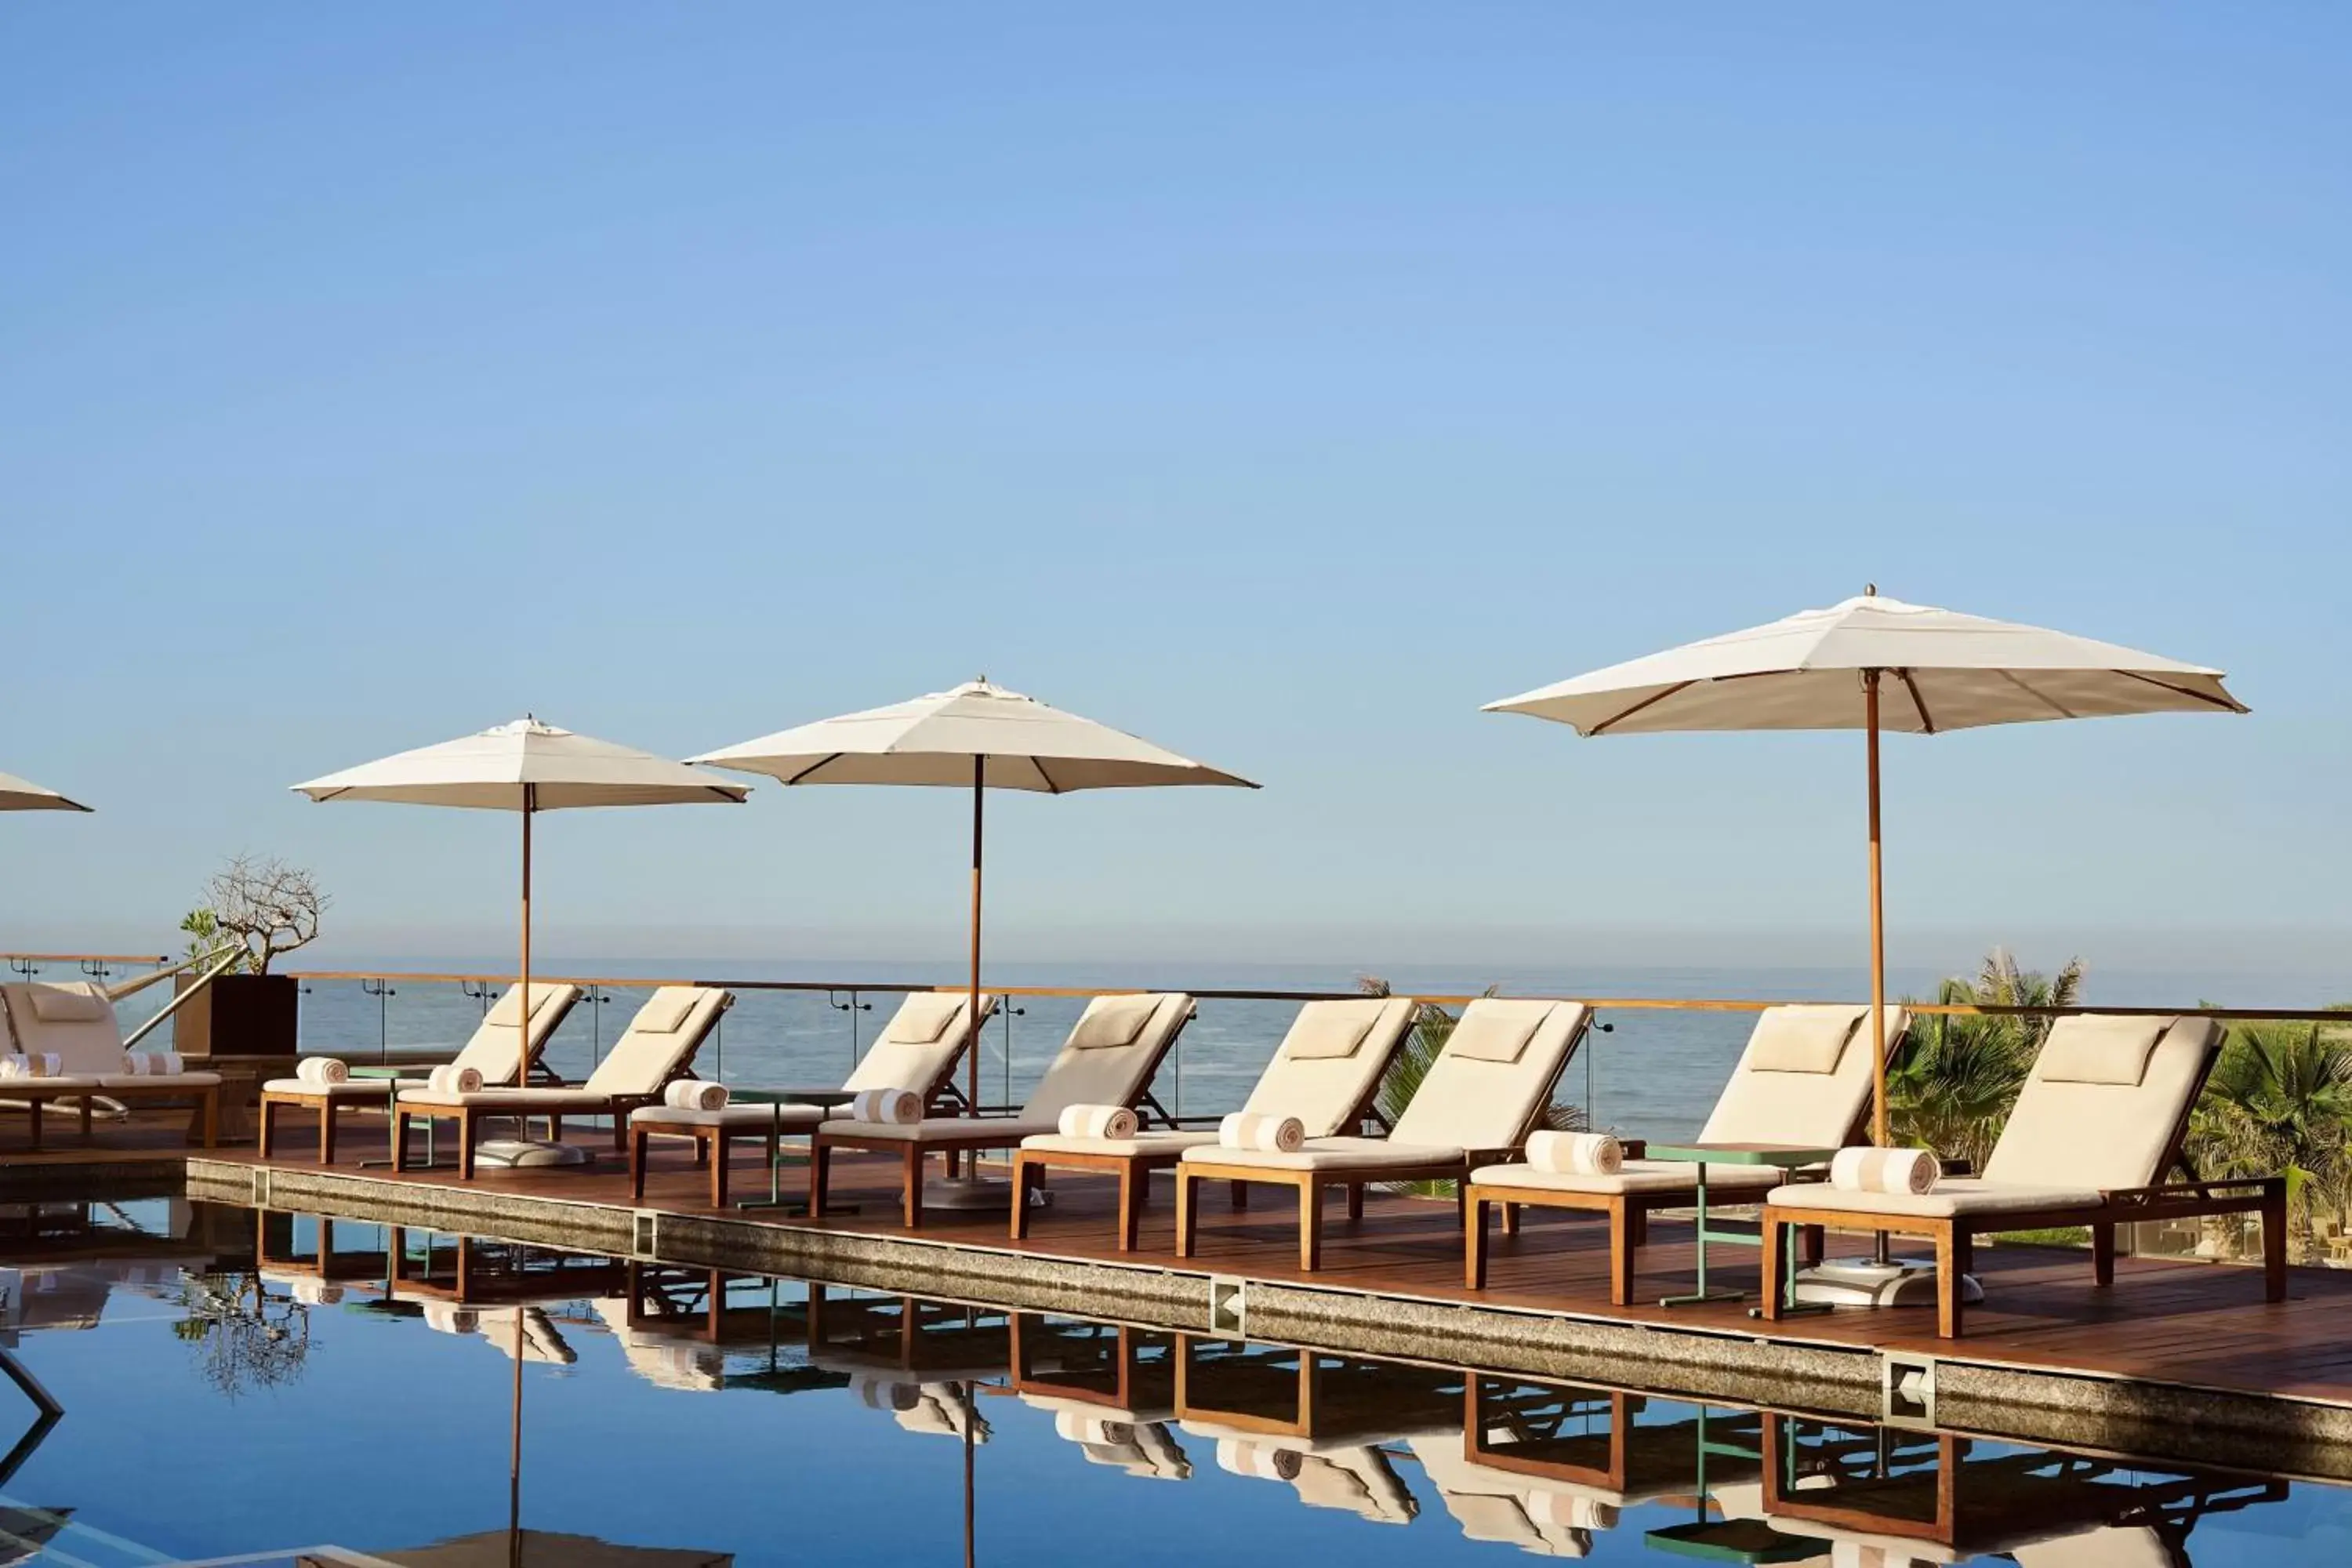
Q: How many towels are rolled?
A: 10